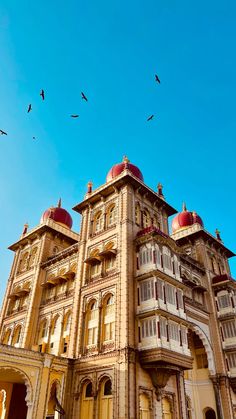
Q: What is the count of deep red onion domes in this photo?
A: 3